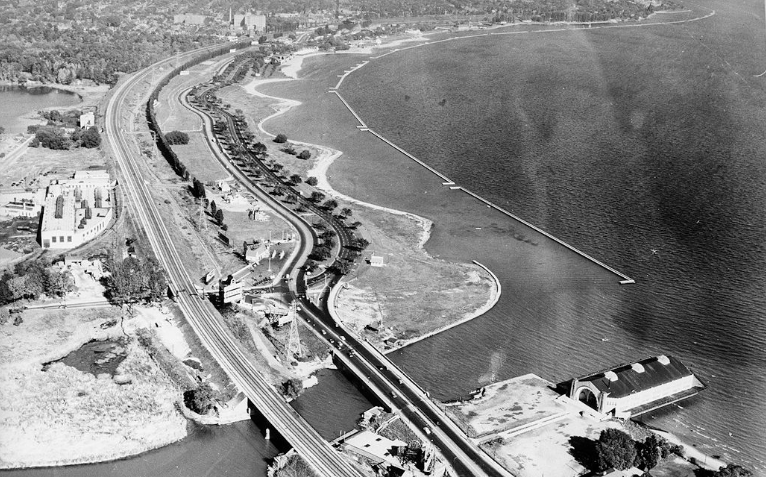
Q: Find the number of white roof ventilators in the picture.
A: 3